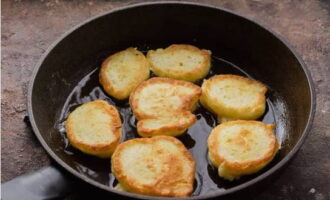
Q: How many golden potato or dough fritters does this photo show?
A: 7